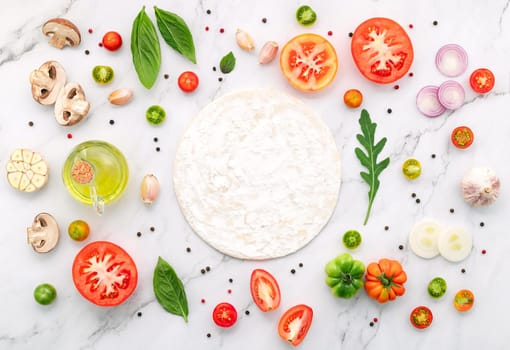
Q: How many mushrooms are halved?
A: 4